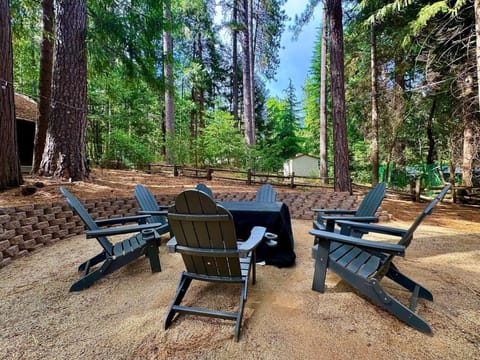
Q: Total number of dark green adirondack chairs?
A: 7